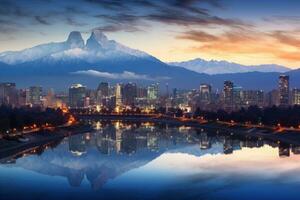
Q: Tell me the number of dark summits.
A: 2